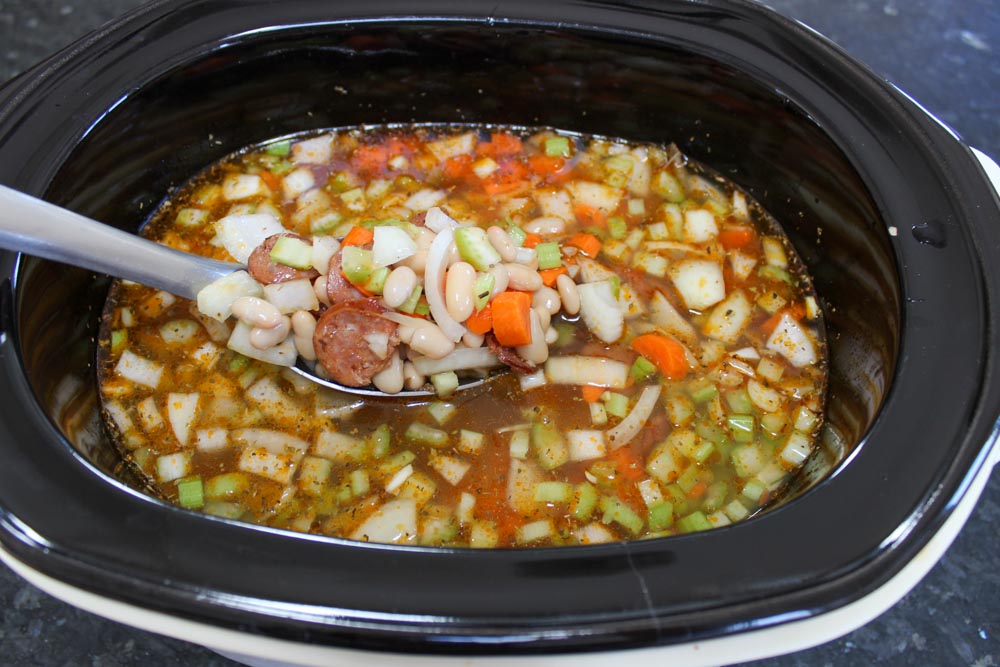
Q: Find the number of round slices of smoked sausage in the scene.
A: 3